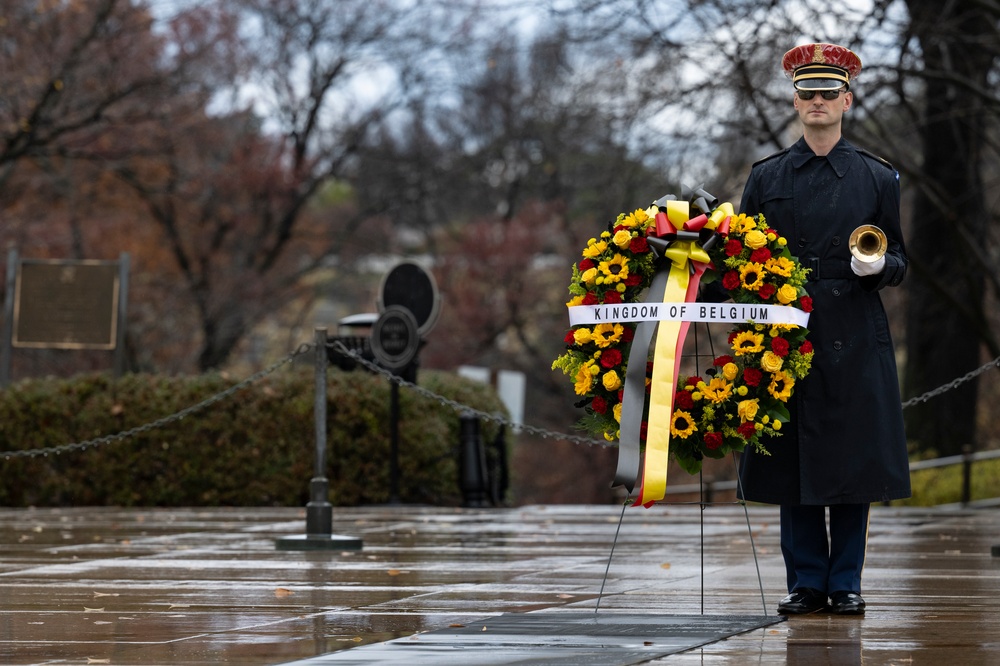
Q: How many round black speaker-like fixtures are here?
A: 2